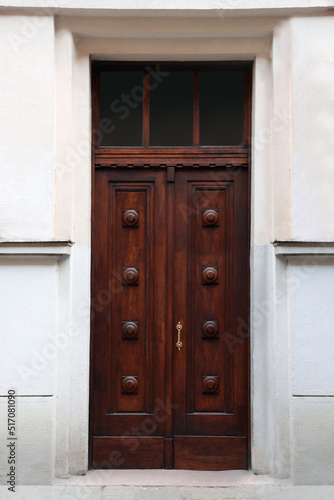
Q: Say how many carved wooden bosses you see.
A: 8